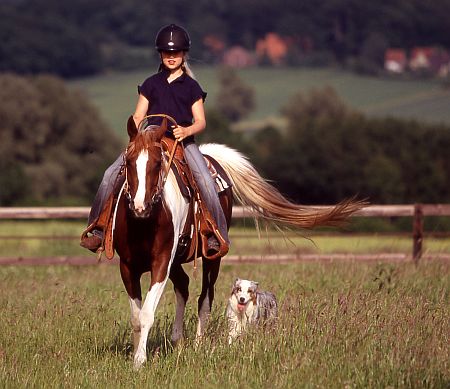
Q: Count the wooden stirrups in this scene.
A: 2